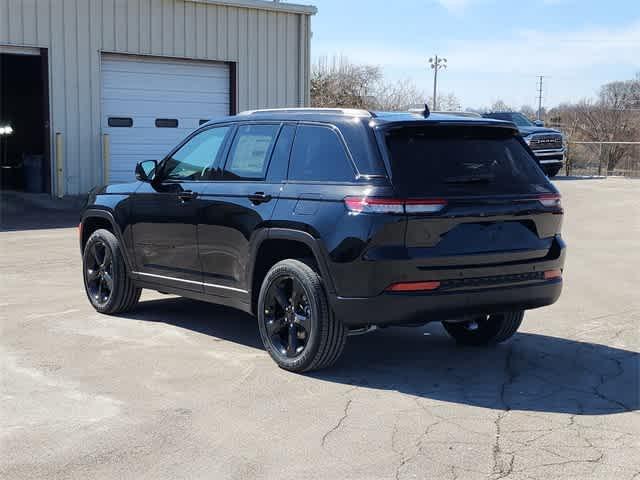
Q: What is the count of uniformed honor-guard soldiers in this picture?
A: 0